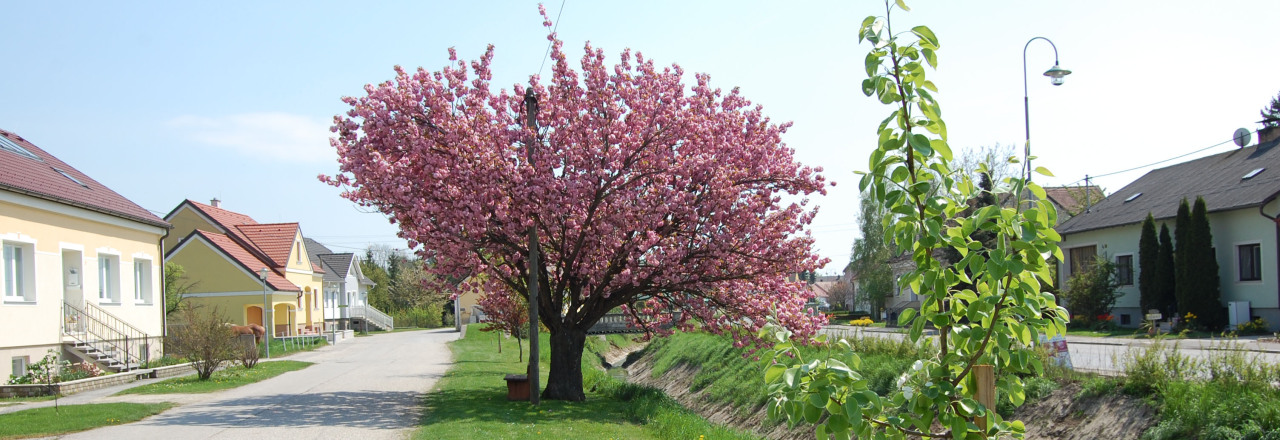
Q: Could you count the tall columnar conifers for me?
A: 4